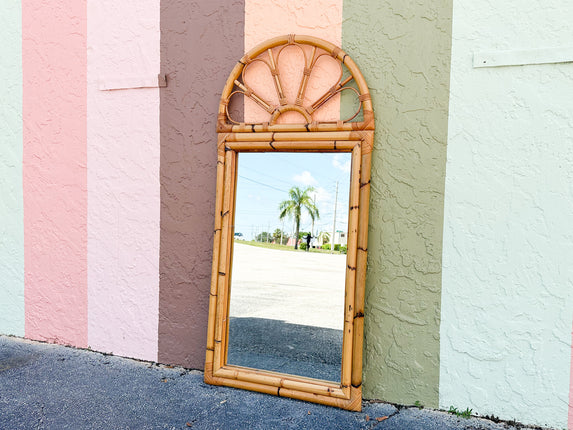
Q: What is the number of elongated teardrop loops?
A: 5